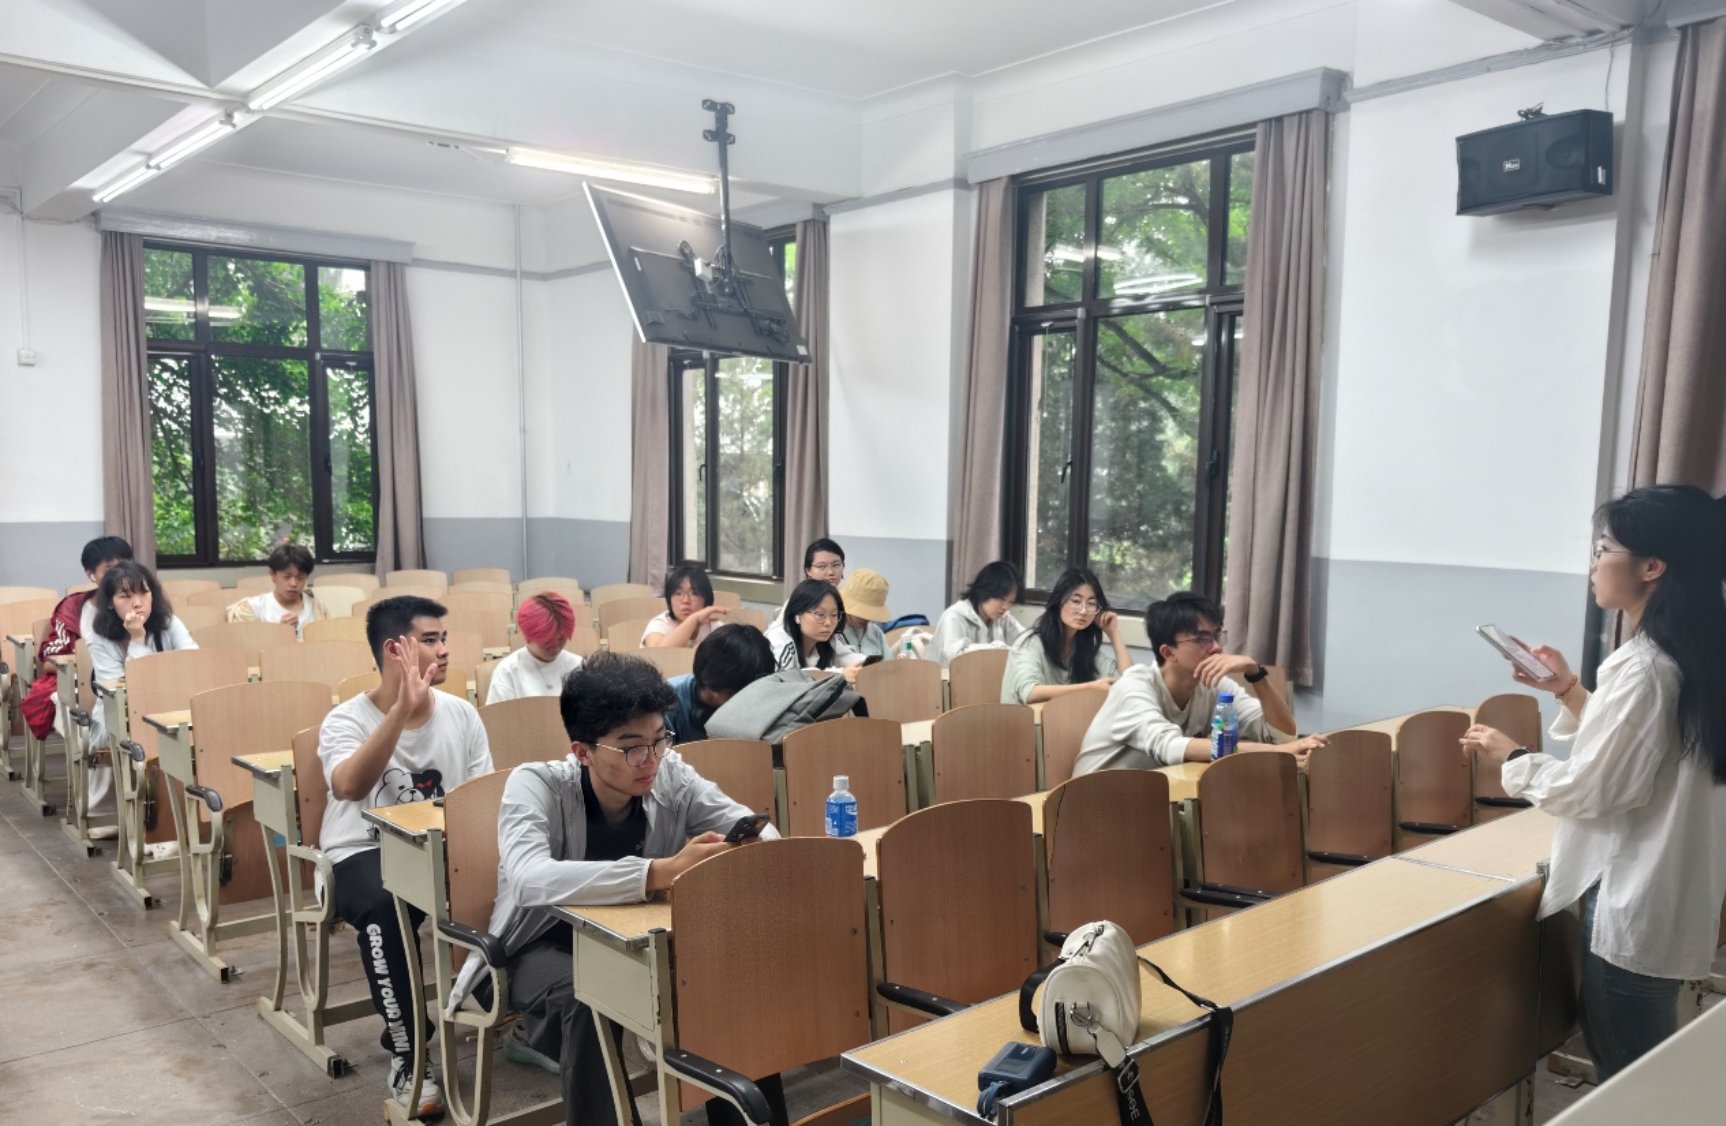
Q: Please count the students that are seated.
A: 14